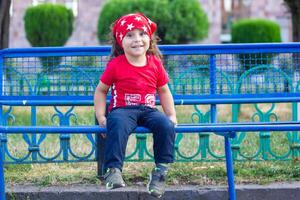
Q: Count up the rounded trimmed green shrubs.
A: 3